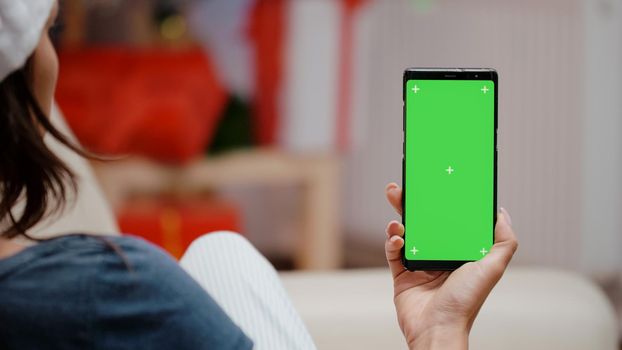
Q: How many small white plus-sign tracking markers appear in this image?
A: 5